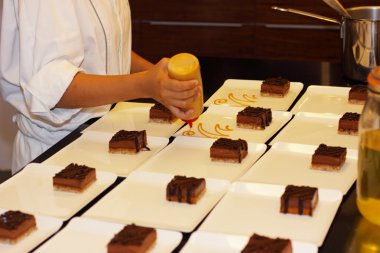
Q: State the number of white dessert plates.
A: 14